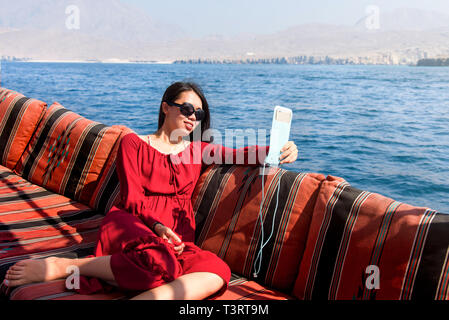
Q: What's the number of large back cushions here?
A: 5